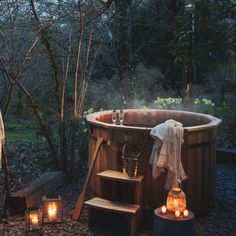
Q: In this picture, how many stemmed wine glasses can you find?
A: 2